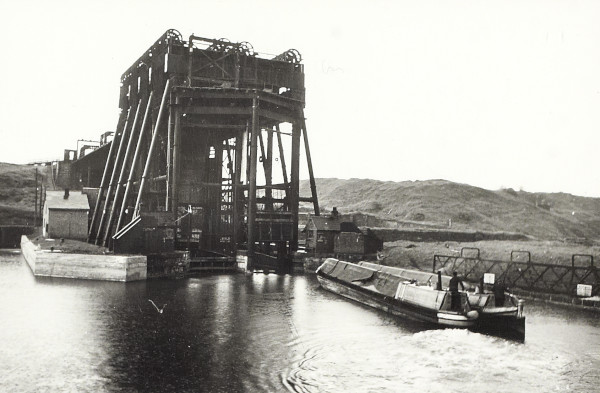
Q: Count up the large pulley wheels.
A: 4